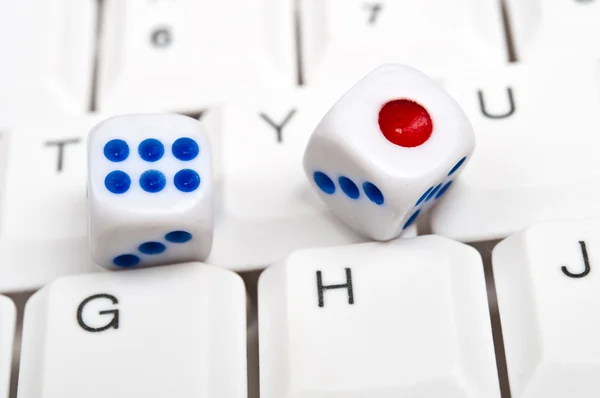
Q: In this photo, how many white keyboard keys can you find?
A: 11